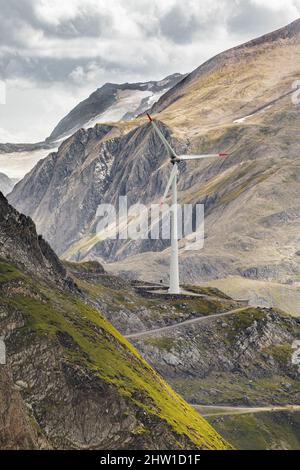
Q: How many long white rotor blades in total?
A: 3